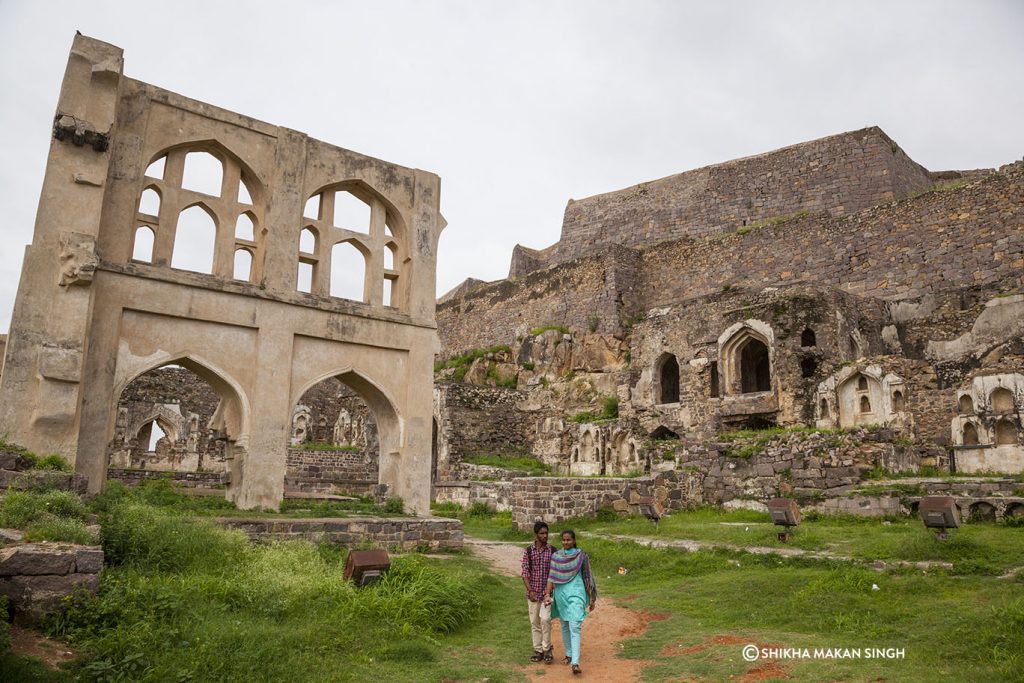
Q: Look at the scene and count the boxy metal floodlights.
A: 4